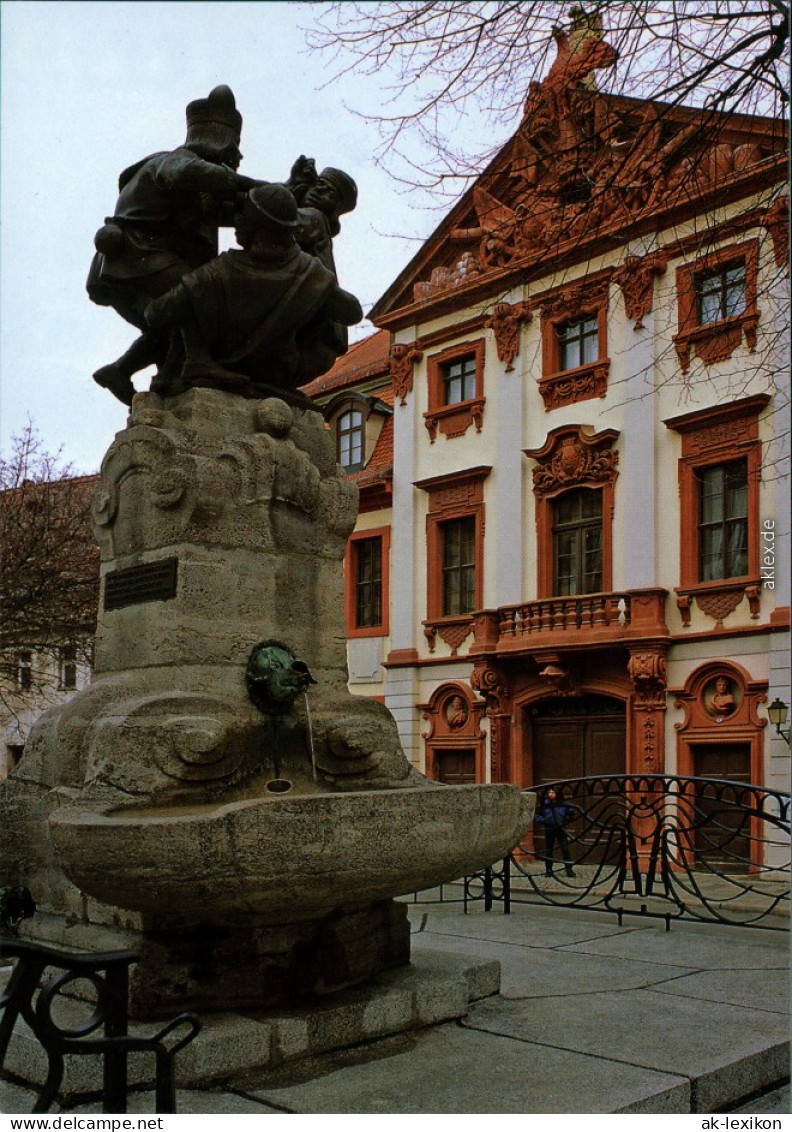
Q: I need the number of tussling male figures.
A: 3